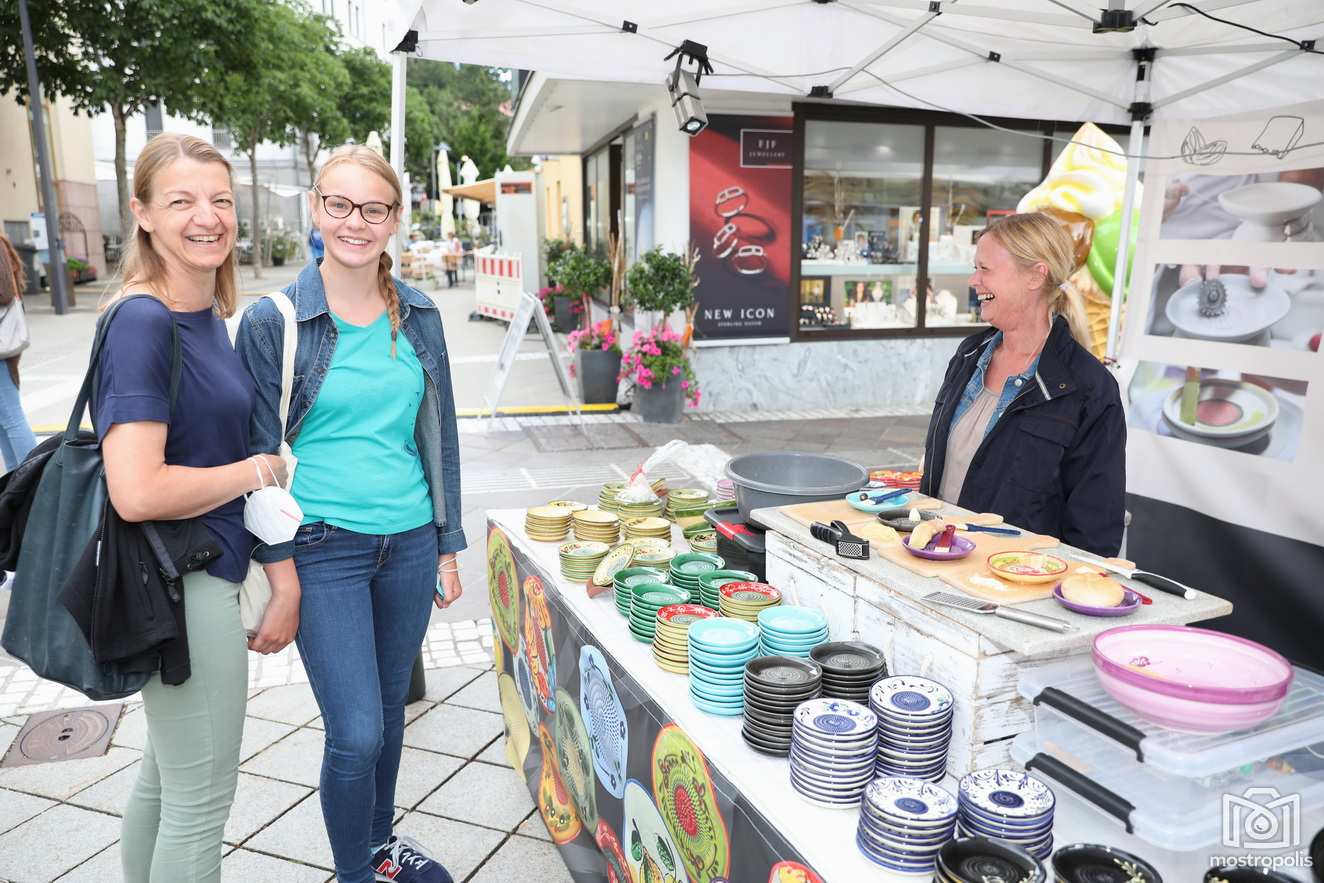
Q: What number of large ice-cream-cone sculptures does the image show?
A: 1